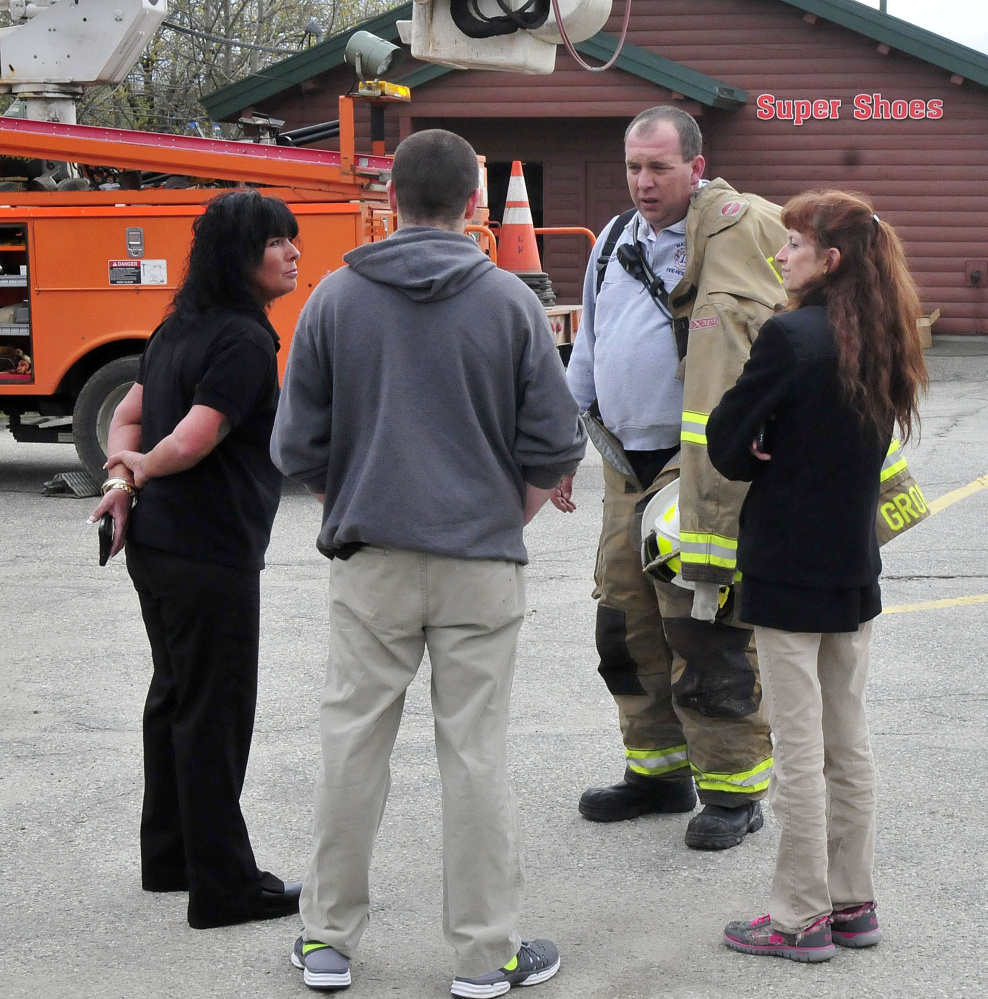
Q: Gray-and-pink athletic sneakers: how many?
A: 2